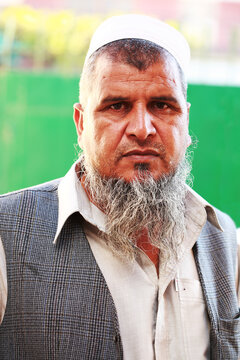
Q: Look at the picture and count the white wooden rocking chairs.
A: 0